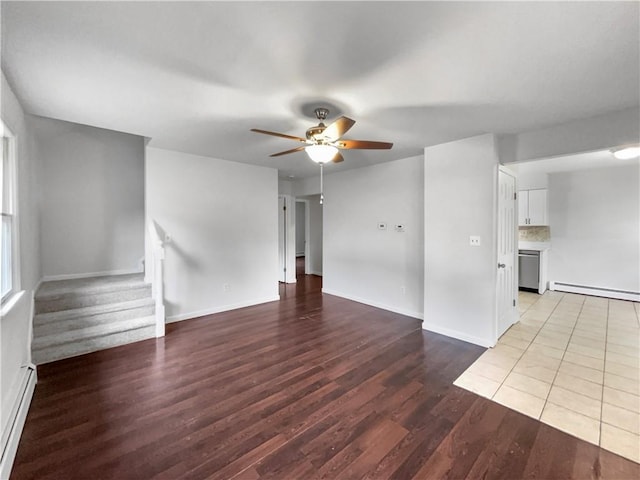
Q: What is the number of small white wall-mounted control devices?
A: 3